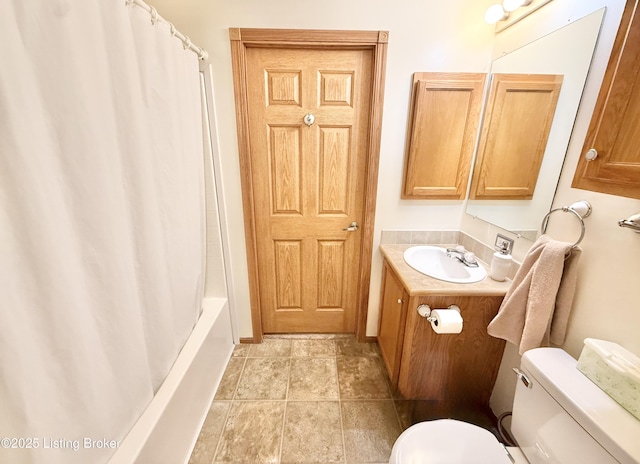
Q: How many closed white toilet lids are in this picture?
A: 1